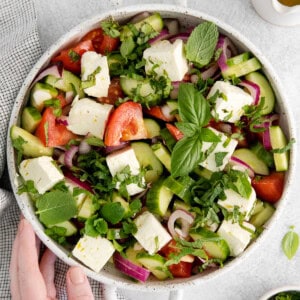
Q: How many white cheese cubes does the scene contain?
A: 11